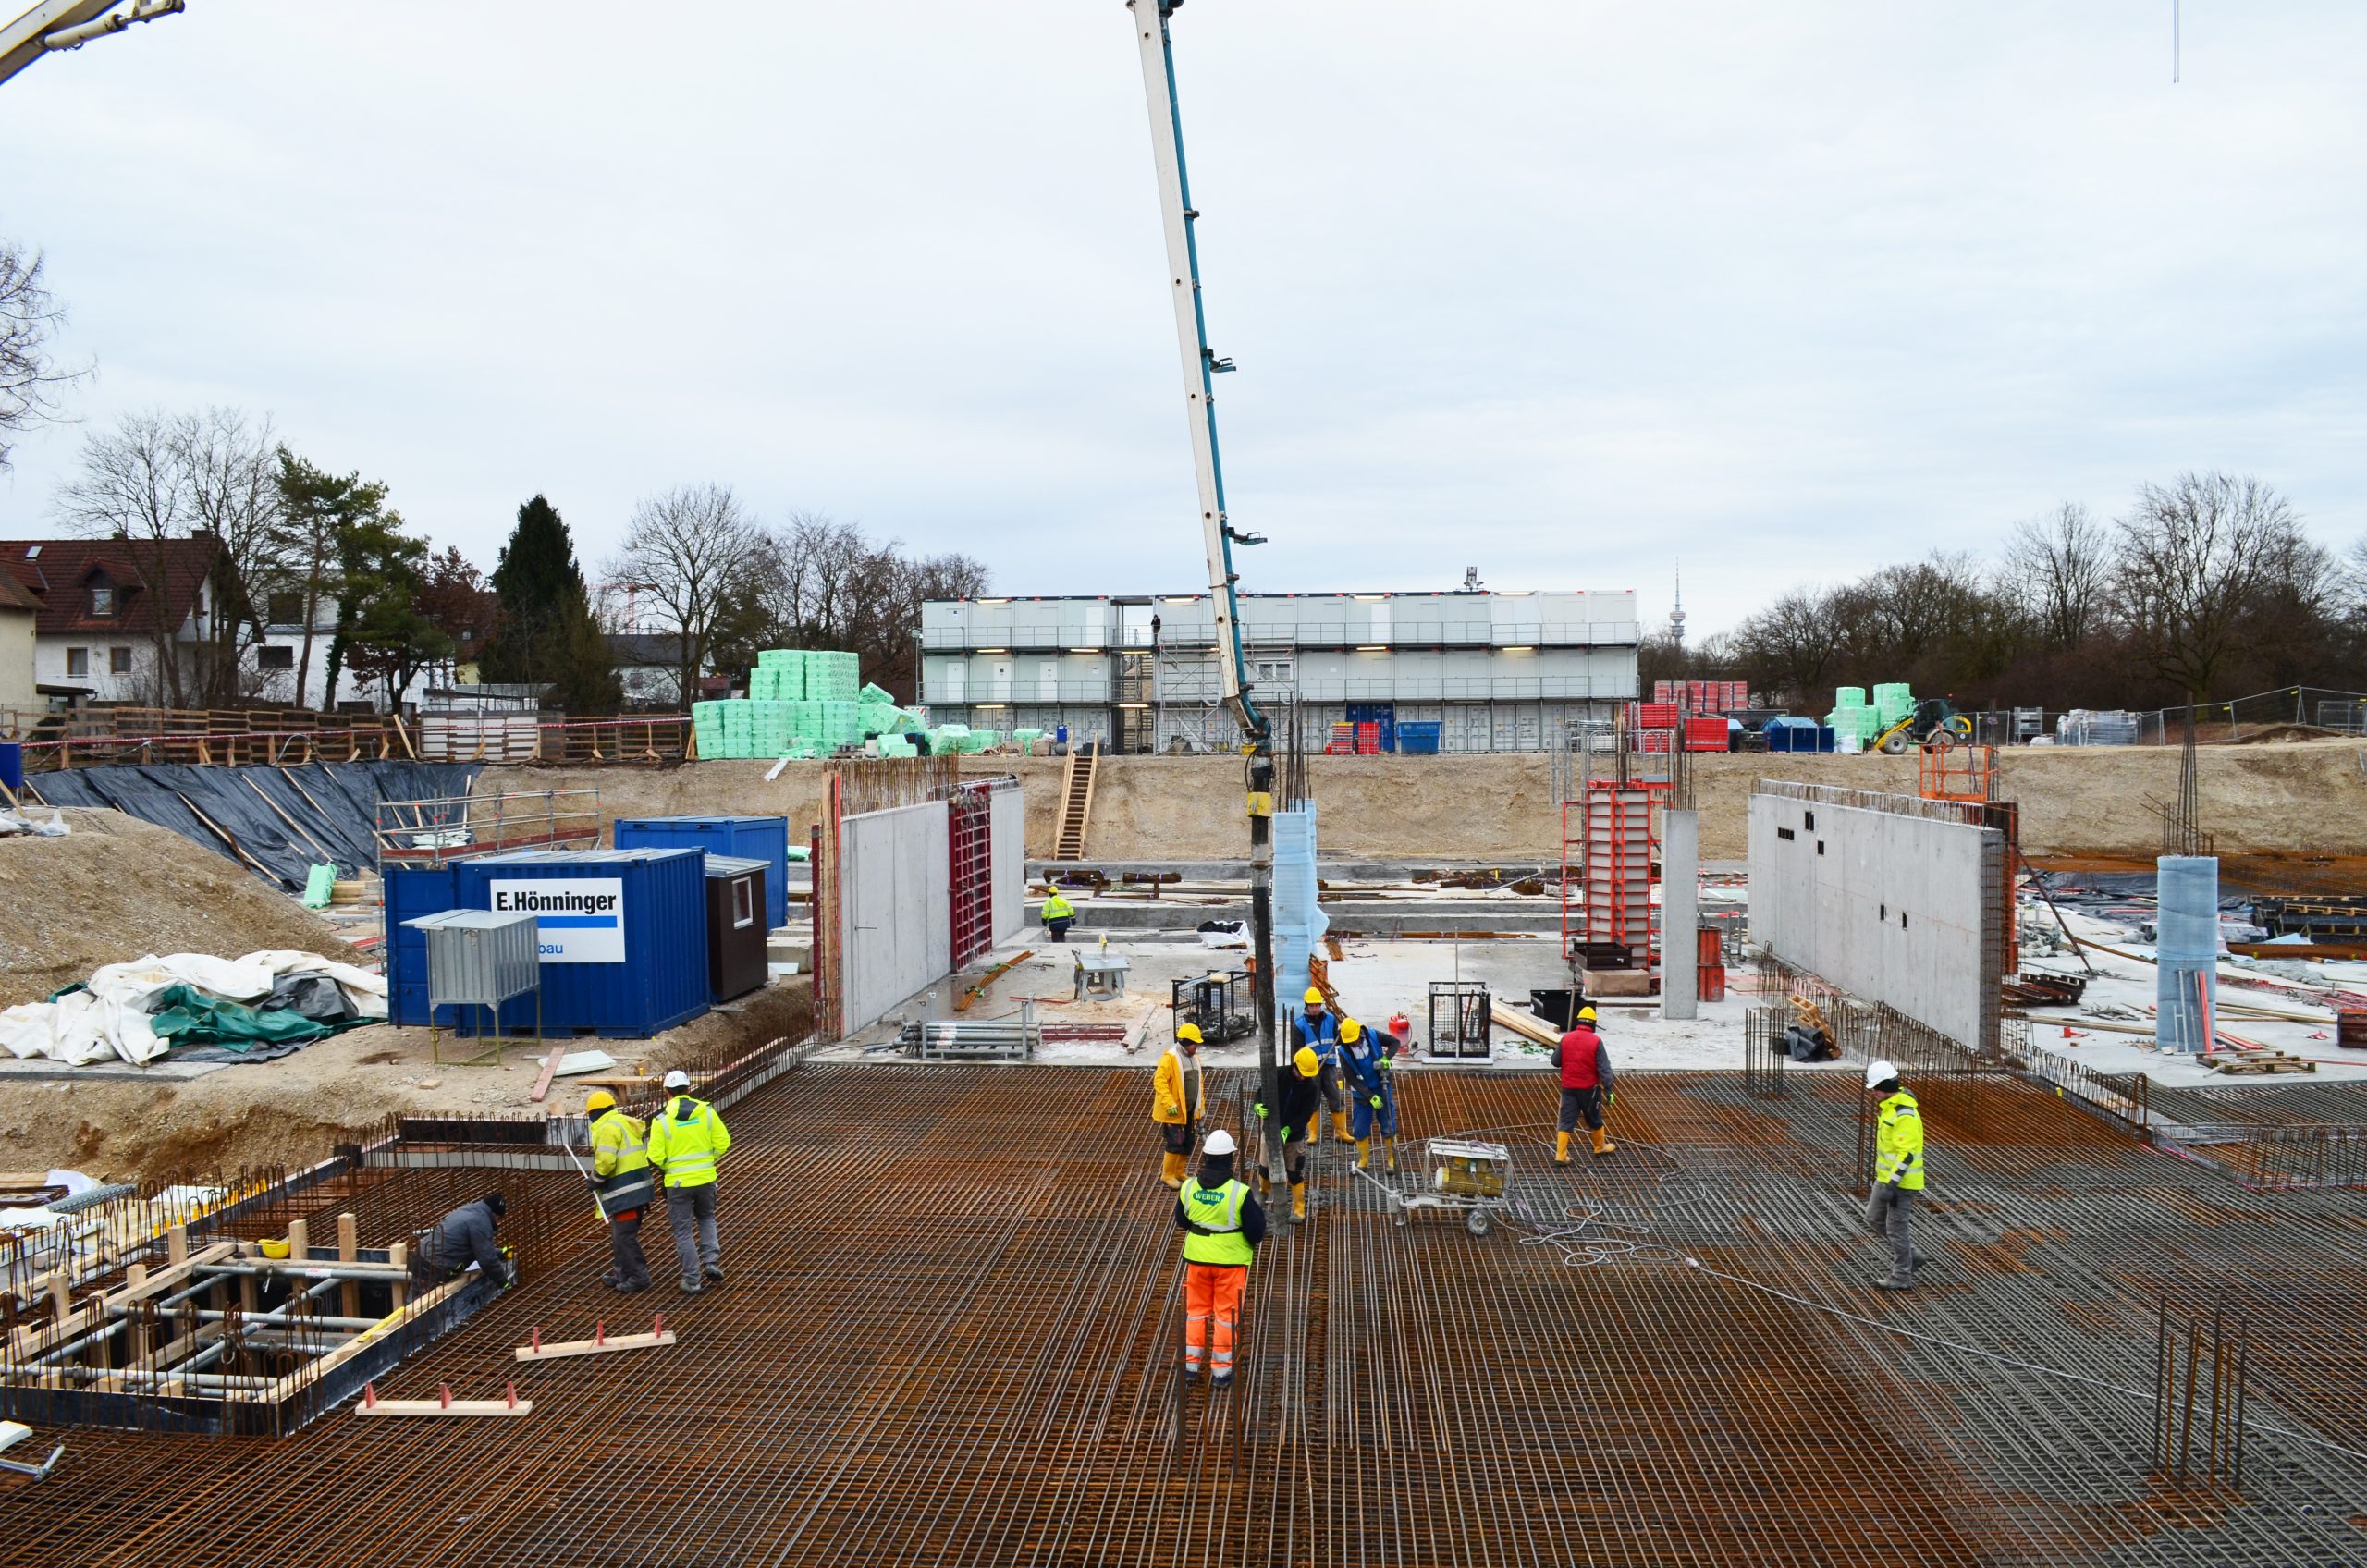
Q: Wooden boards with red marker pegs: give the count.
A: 2